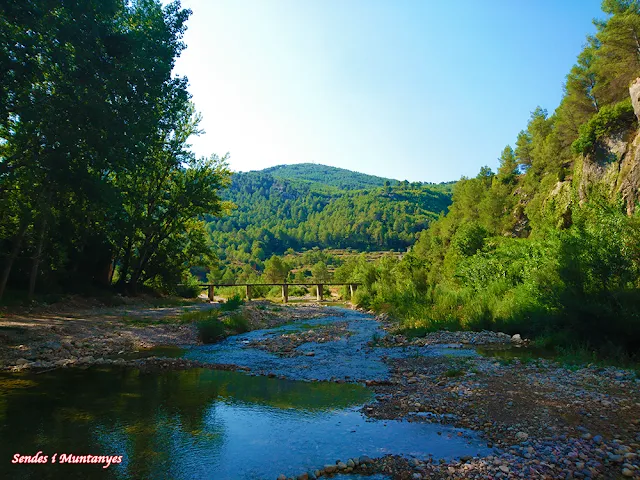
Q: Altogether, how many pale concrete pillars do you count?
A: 5